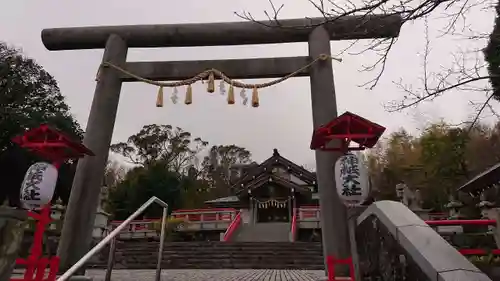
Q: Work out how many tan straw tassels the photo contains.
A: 5